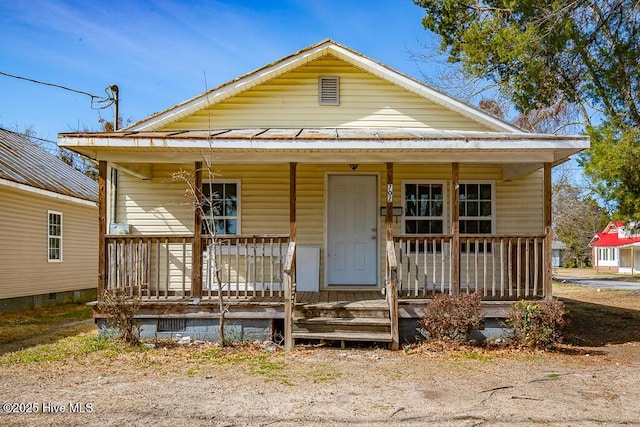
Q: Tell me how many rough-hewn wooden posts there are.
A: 6